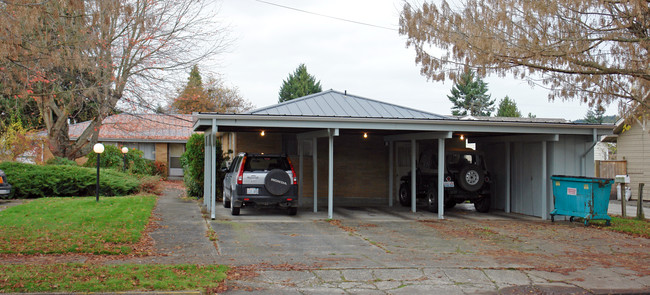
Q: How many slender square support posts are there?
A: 11